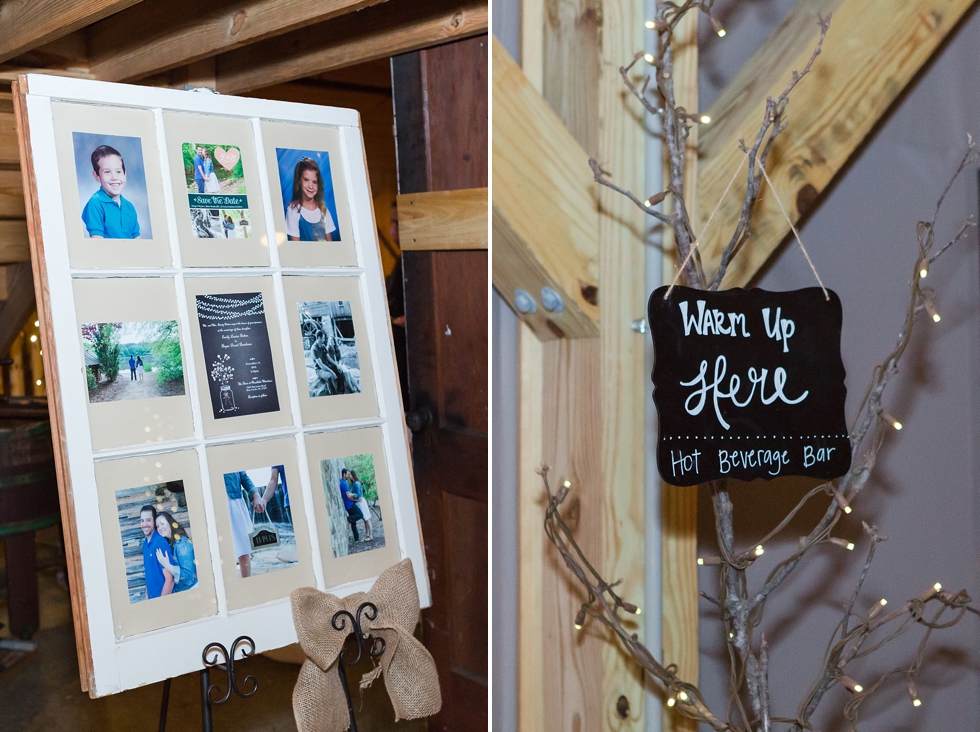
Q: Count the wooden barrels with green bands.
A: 1